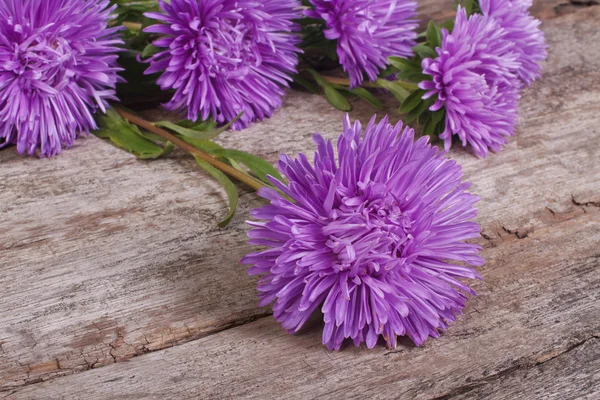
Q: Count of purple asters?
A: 6